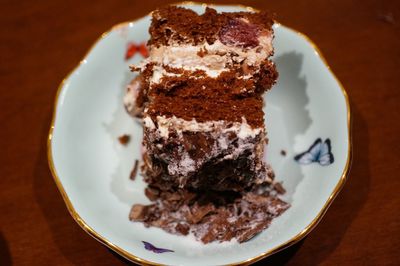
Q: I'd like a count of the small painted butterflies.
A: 3